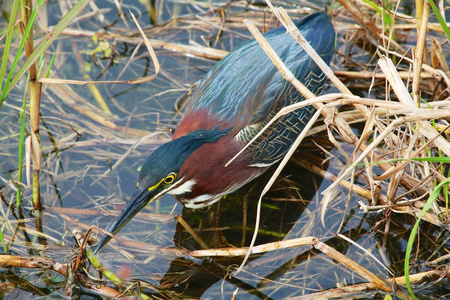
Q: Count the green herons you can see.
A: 1